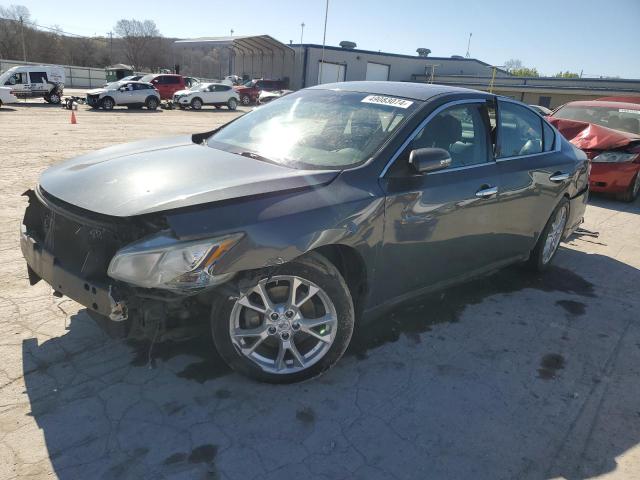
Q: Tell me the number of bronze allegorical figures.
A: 0